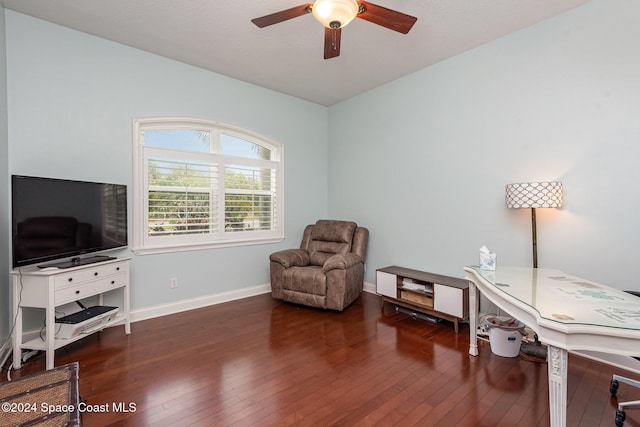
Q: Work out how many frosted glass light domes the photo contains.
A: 1